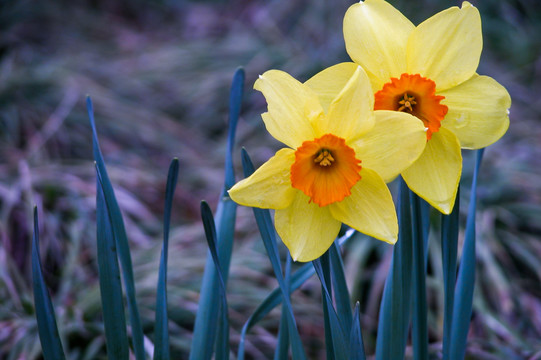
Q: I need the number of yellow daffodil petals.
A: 11